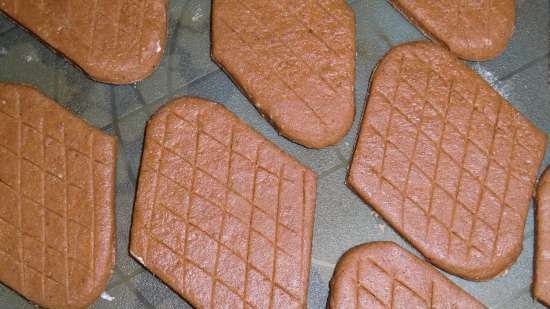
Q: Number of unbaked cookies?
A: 8